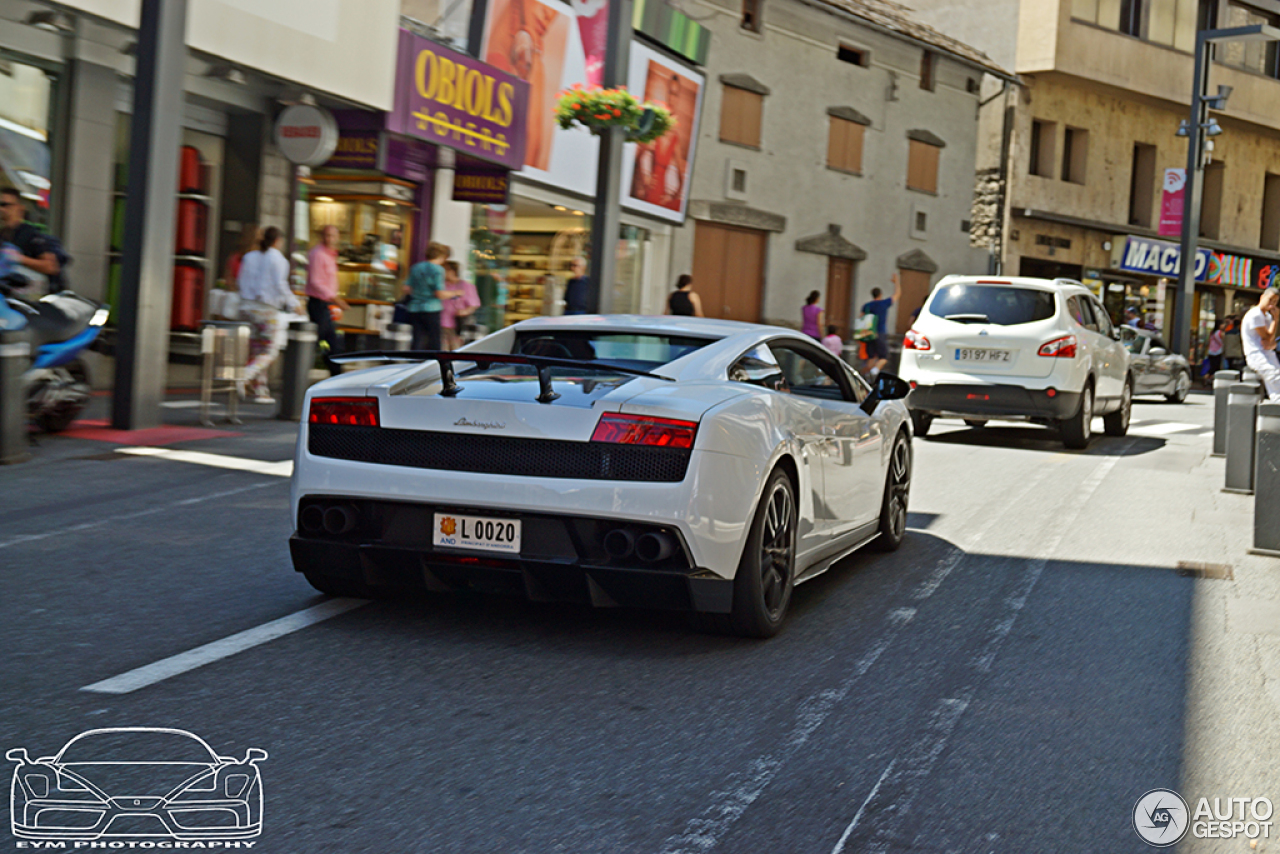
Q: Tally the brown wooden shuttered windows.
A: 3